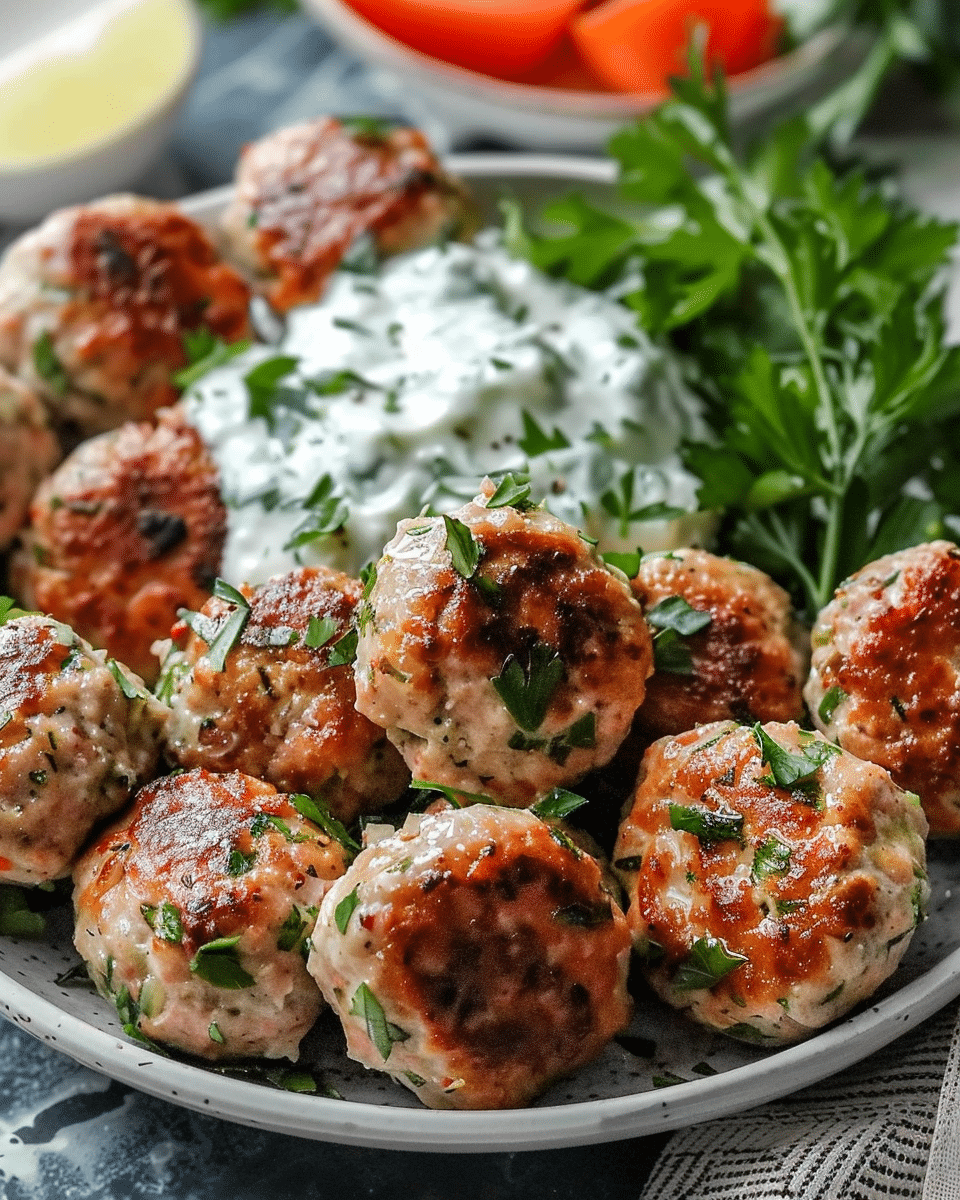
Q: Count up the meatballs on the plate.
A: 12